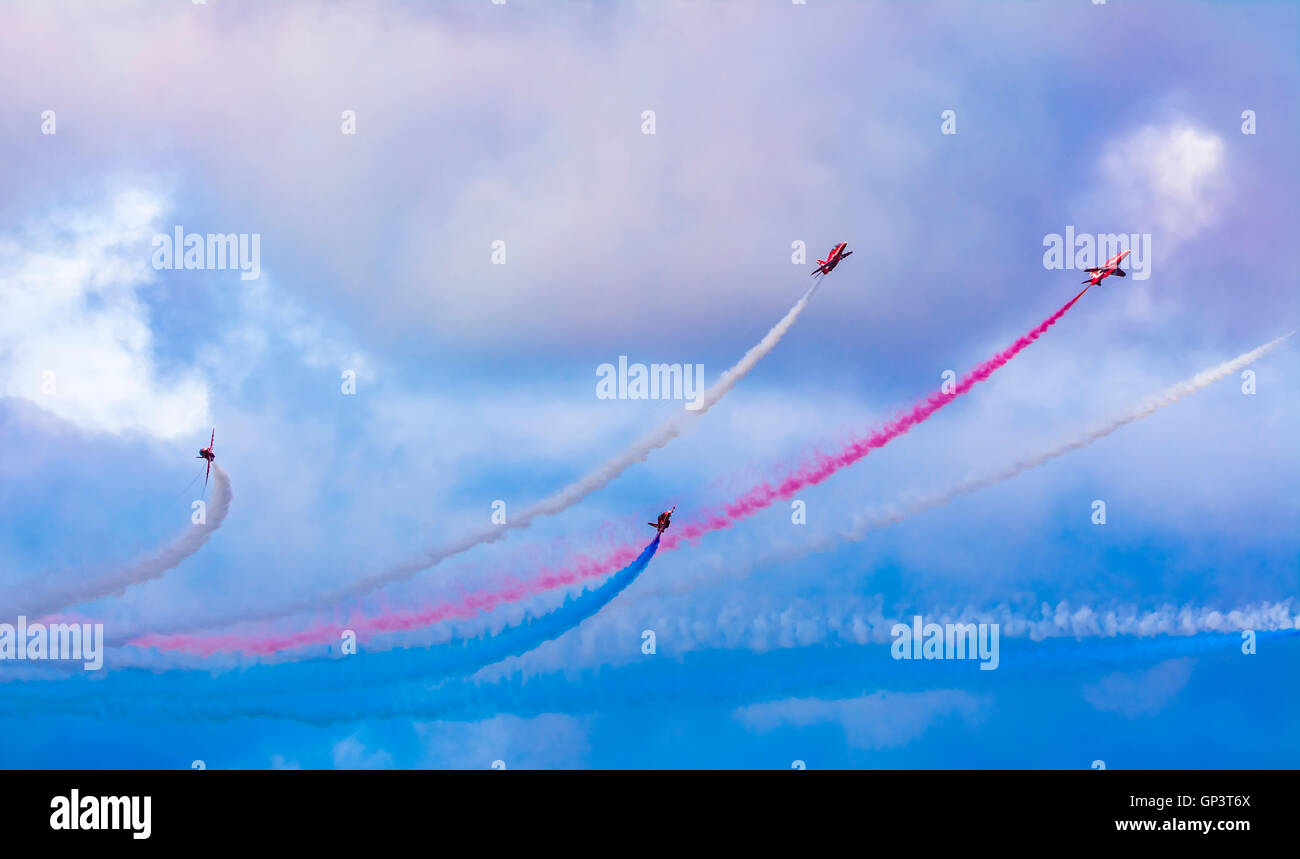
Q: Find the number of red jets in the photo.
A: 4